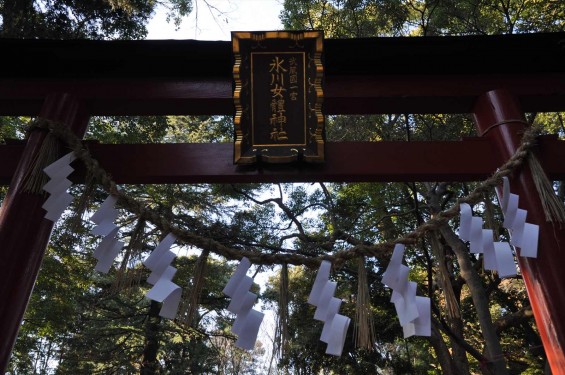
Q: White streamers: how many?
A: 8